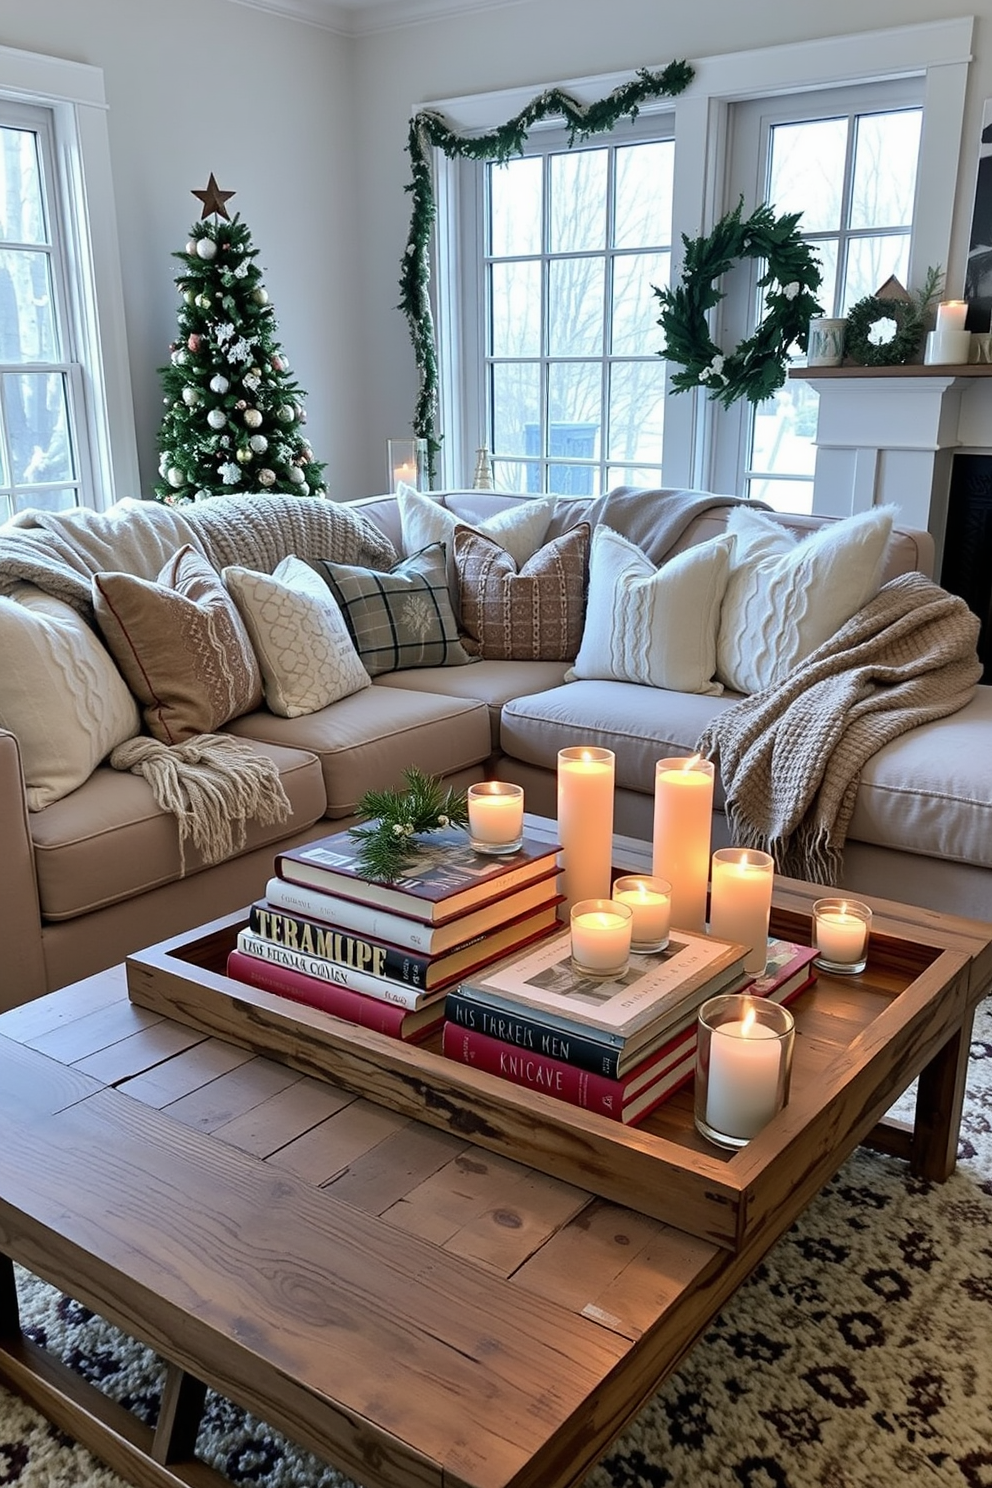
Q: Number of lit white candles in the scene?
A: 10